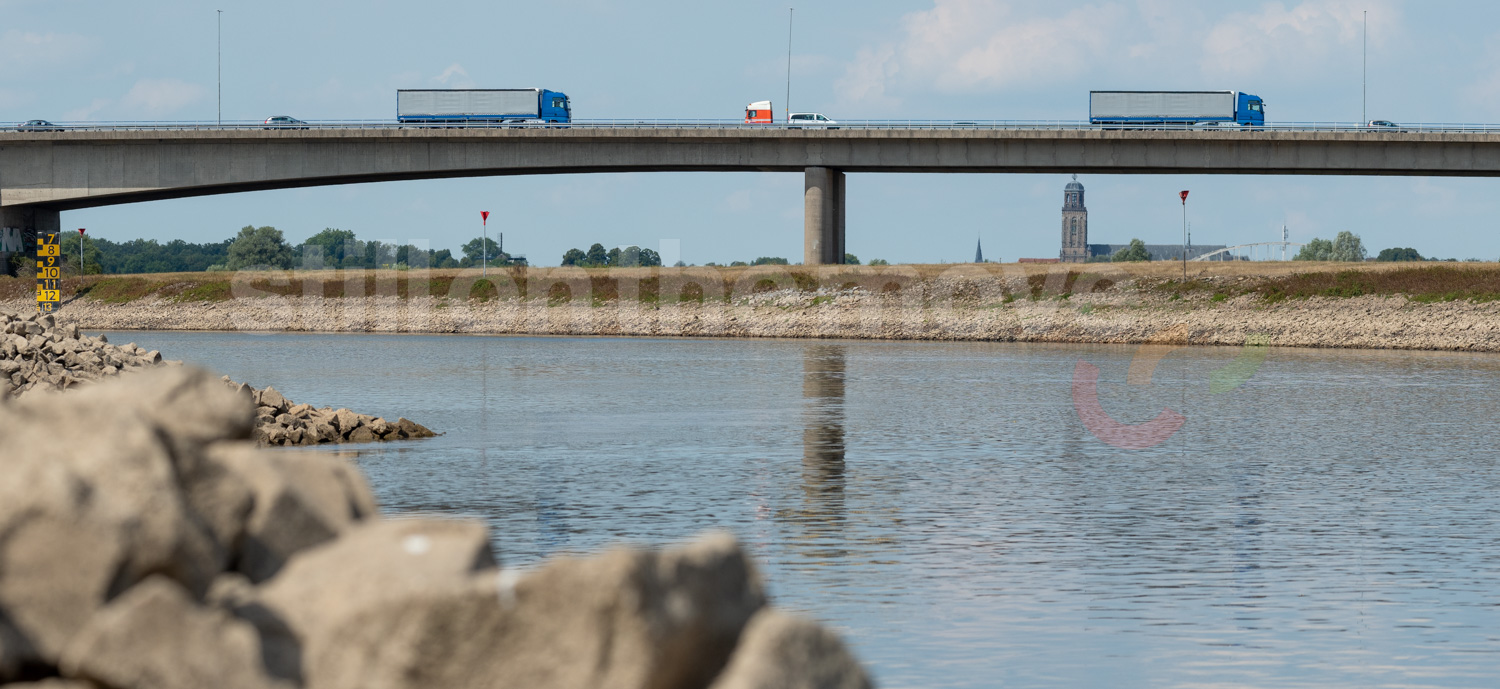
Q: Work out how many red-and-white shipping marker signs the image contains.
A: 3